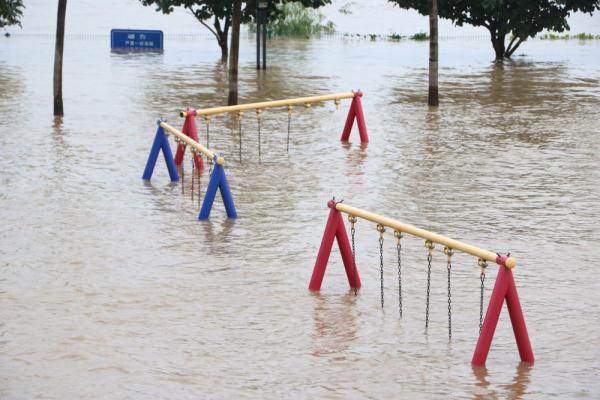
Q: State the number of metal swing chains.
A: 14